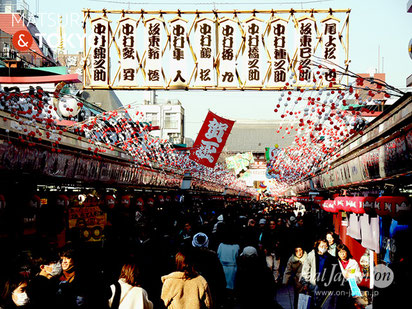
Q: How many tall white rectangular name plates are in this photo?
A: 10